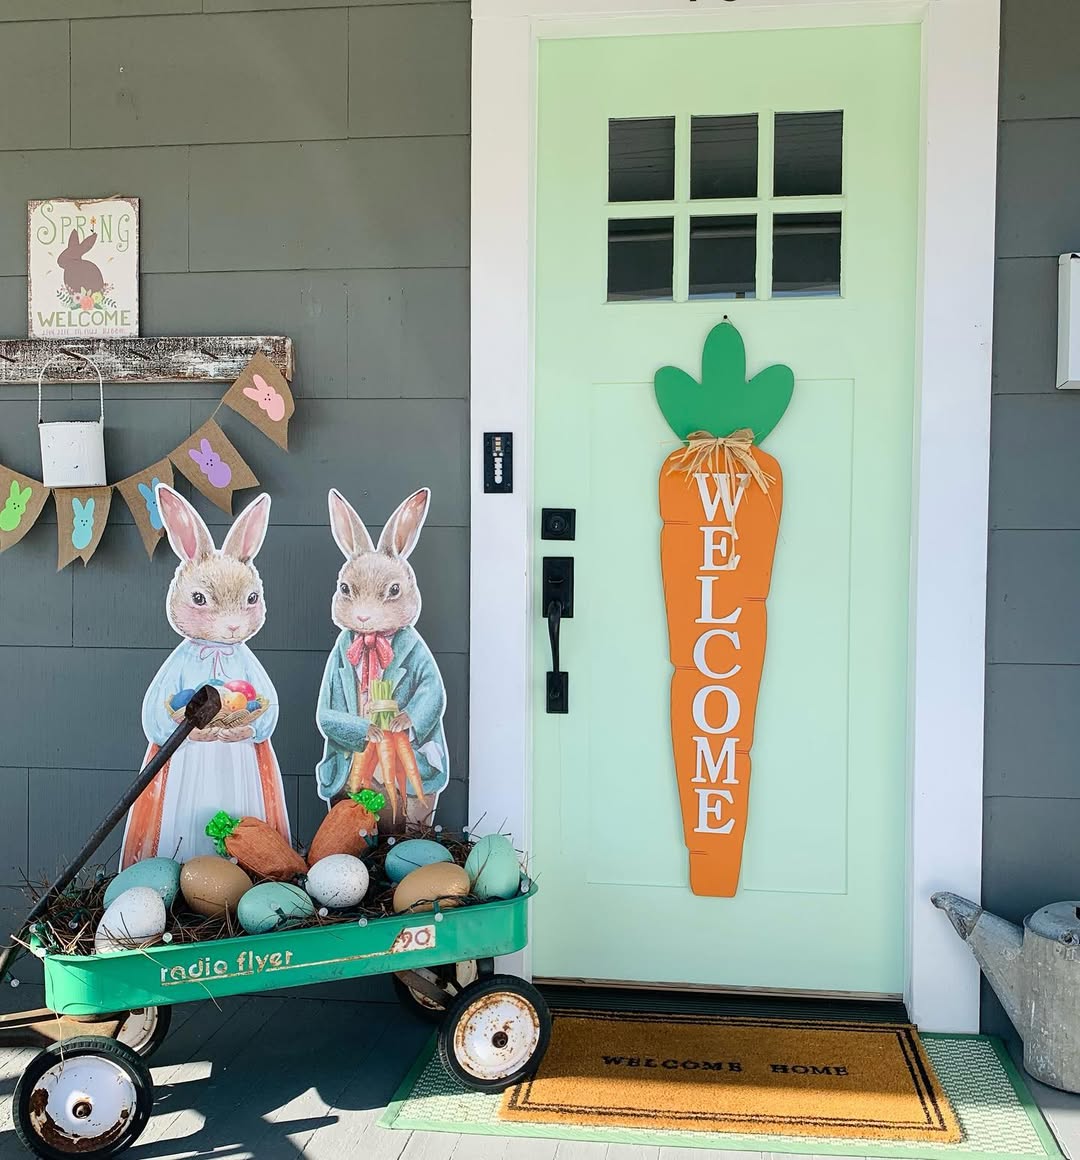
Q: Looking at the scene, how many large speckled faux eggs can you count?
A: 8